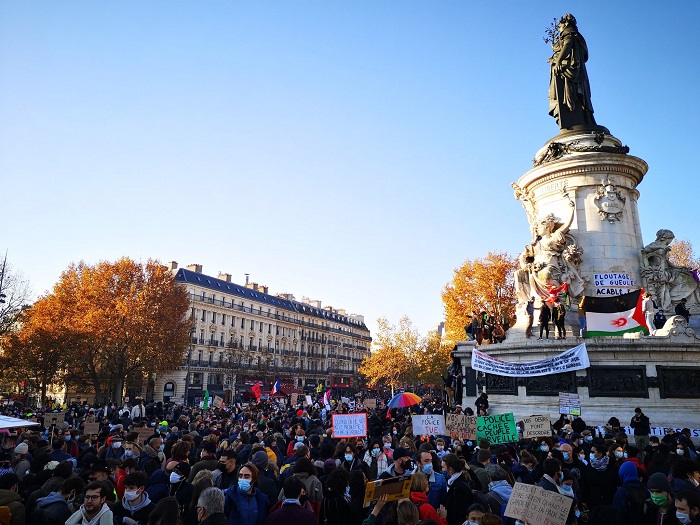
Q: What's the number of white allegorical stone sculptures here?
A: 2